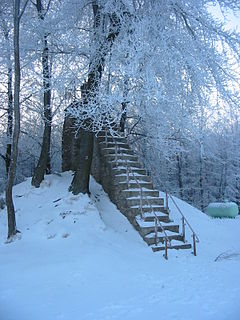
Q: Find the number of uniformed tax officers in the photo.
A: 0